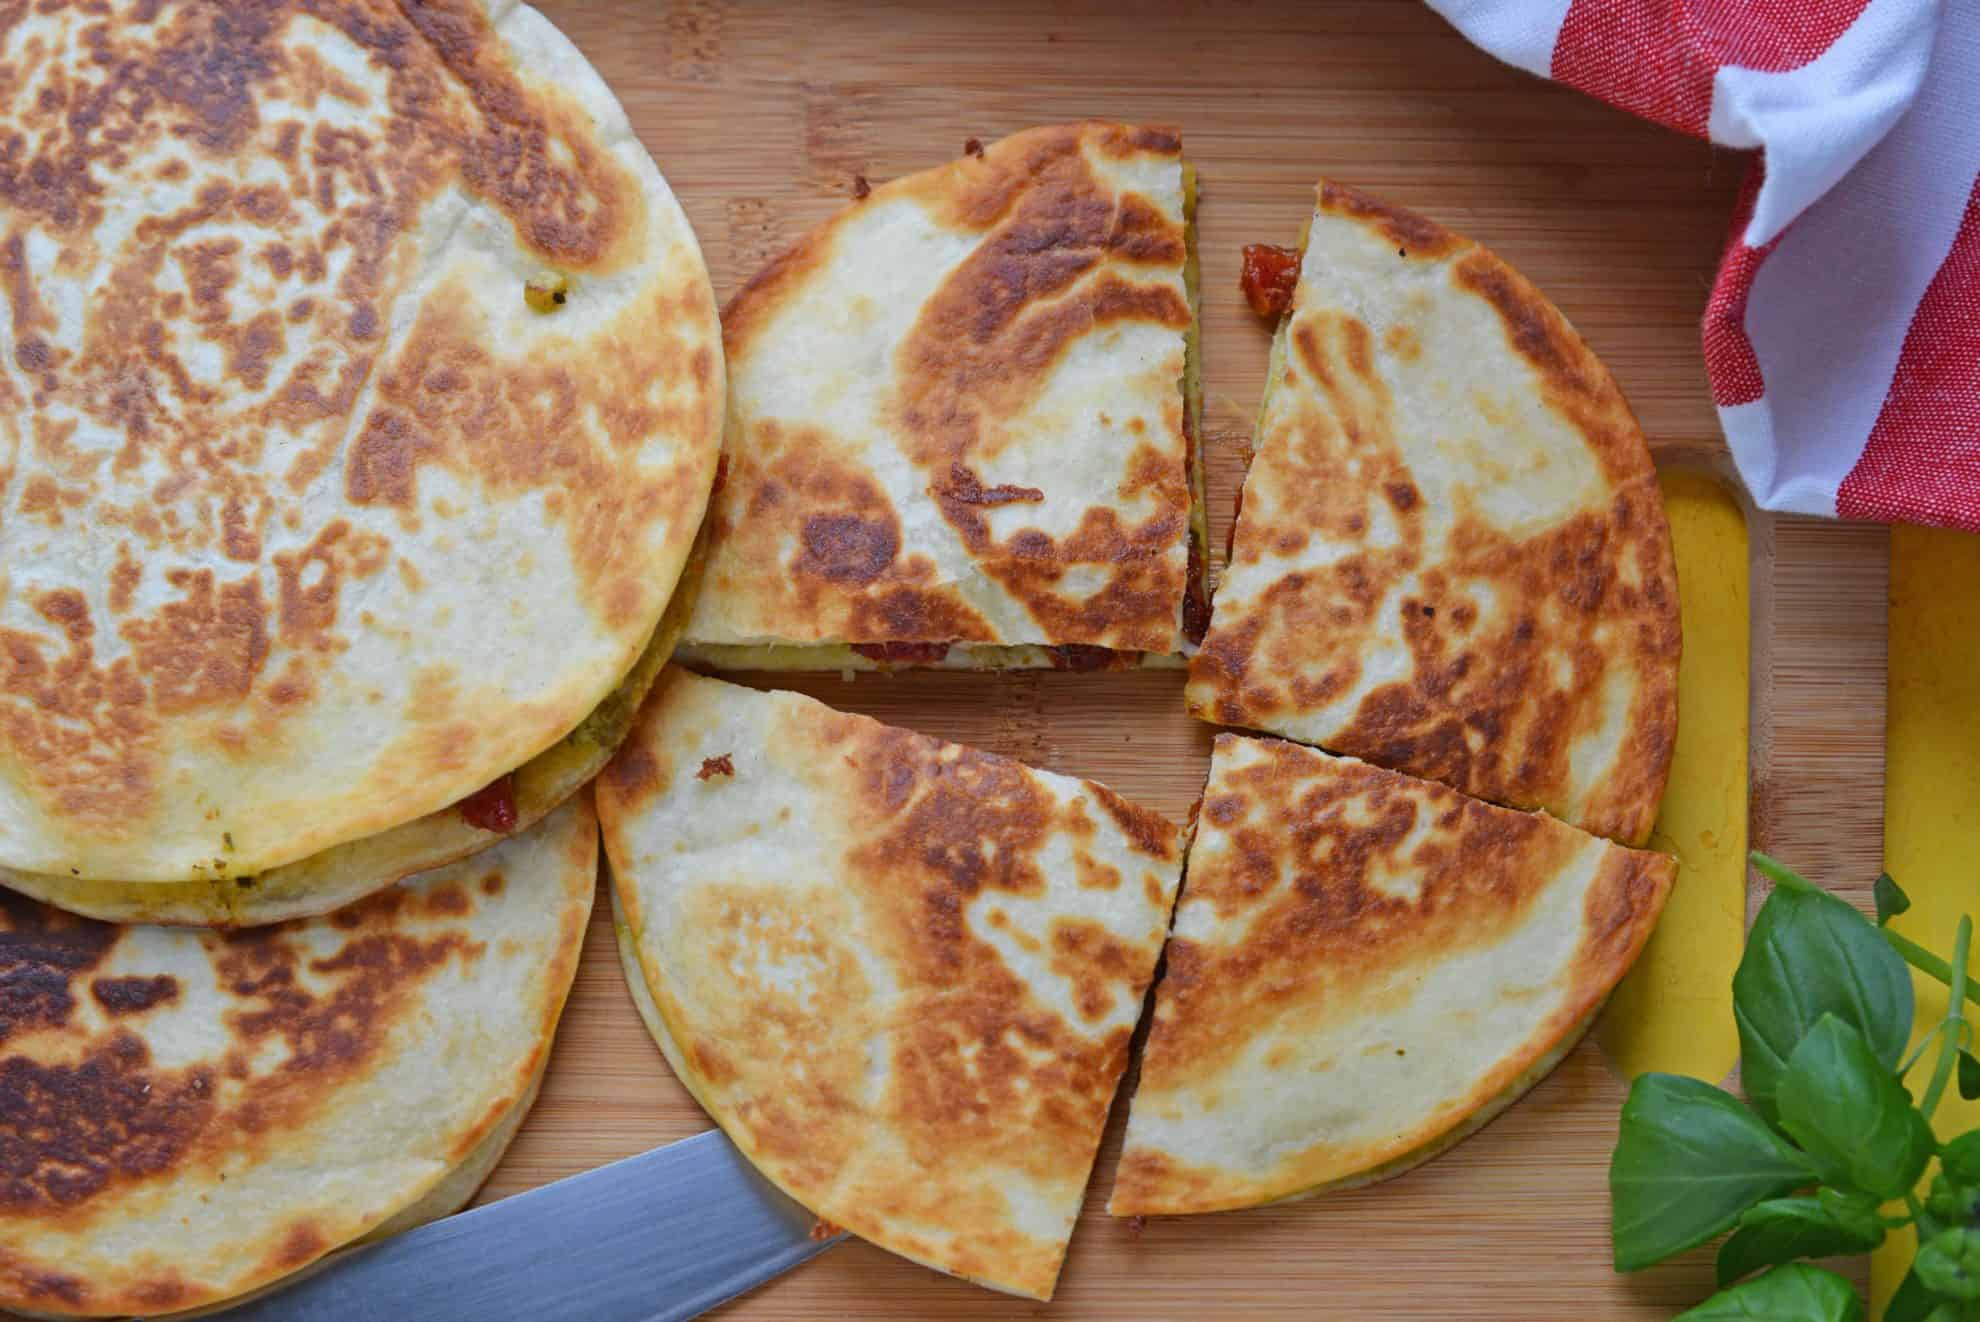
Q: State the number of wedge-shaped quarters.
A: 4